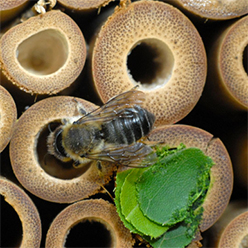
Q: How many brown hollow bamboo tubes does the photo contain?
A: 12